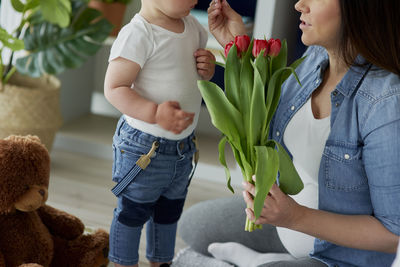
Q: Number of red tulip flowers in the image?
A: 4